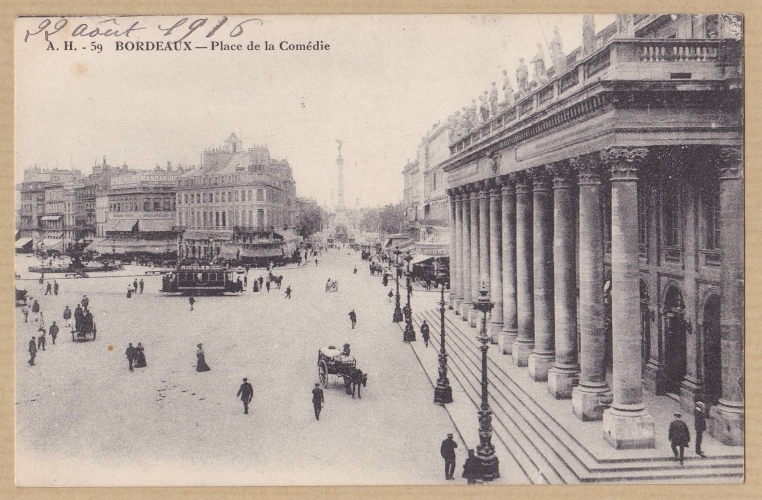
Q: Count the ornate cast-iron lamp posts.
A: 4